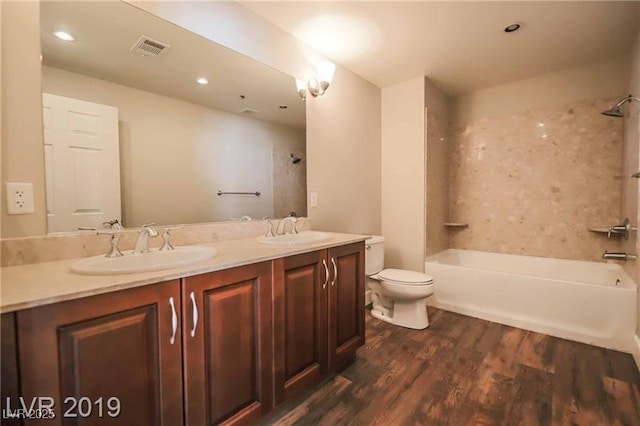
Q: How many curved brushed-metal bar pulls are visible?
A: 4